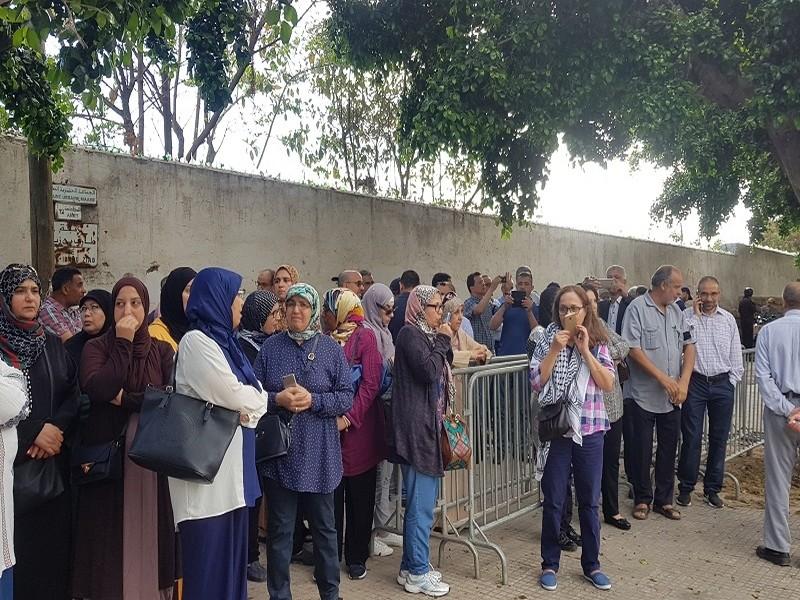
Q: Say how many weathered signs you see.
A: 3